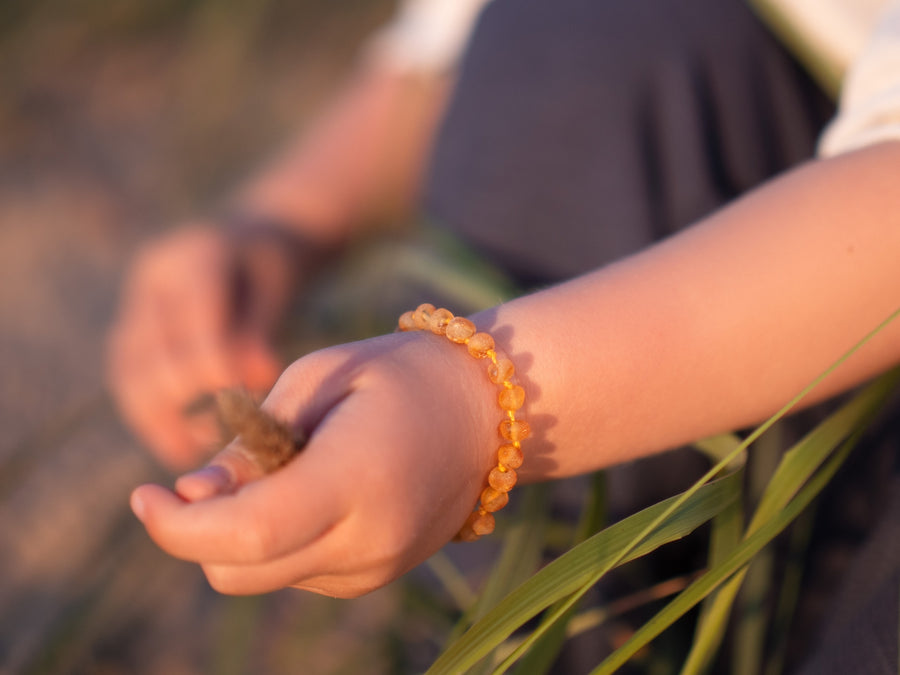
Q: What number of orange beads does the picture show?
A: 13